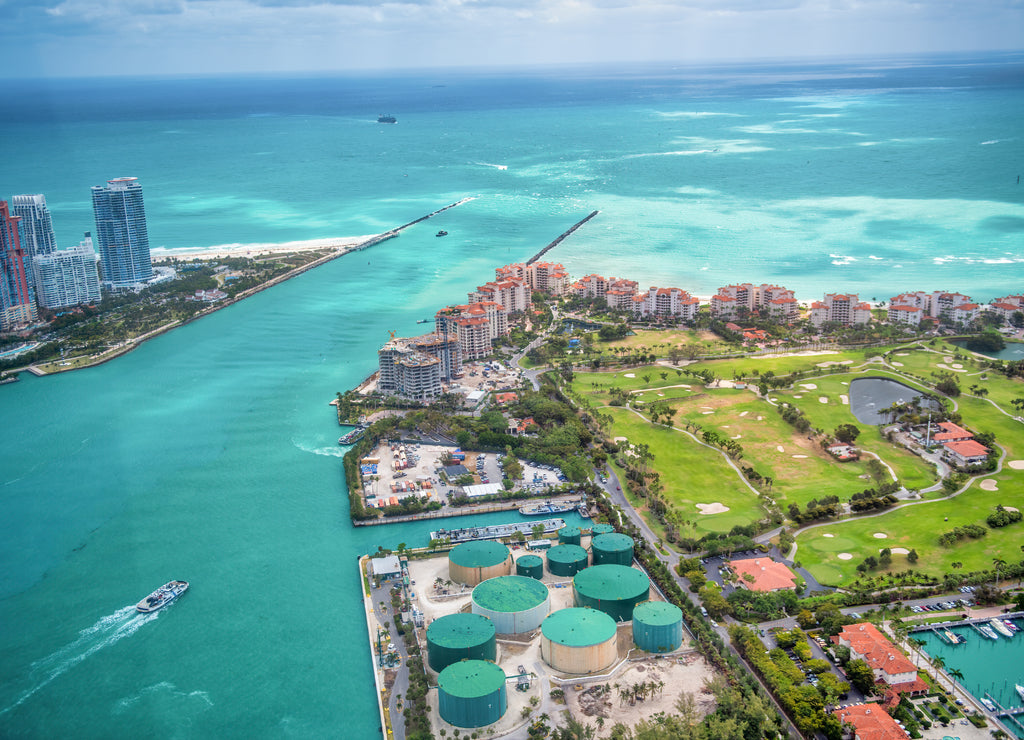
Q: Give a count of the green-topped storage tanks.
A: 12